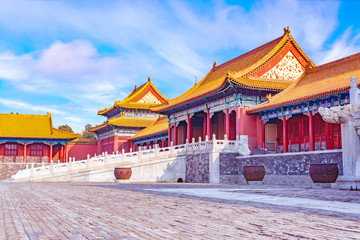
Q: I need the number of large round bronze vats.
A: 3